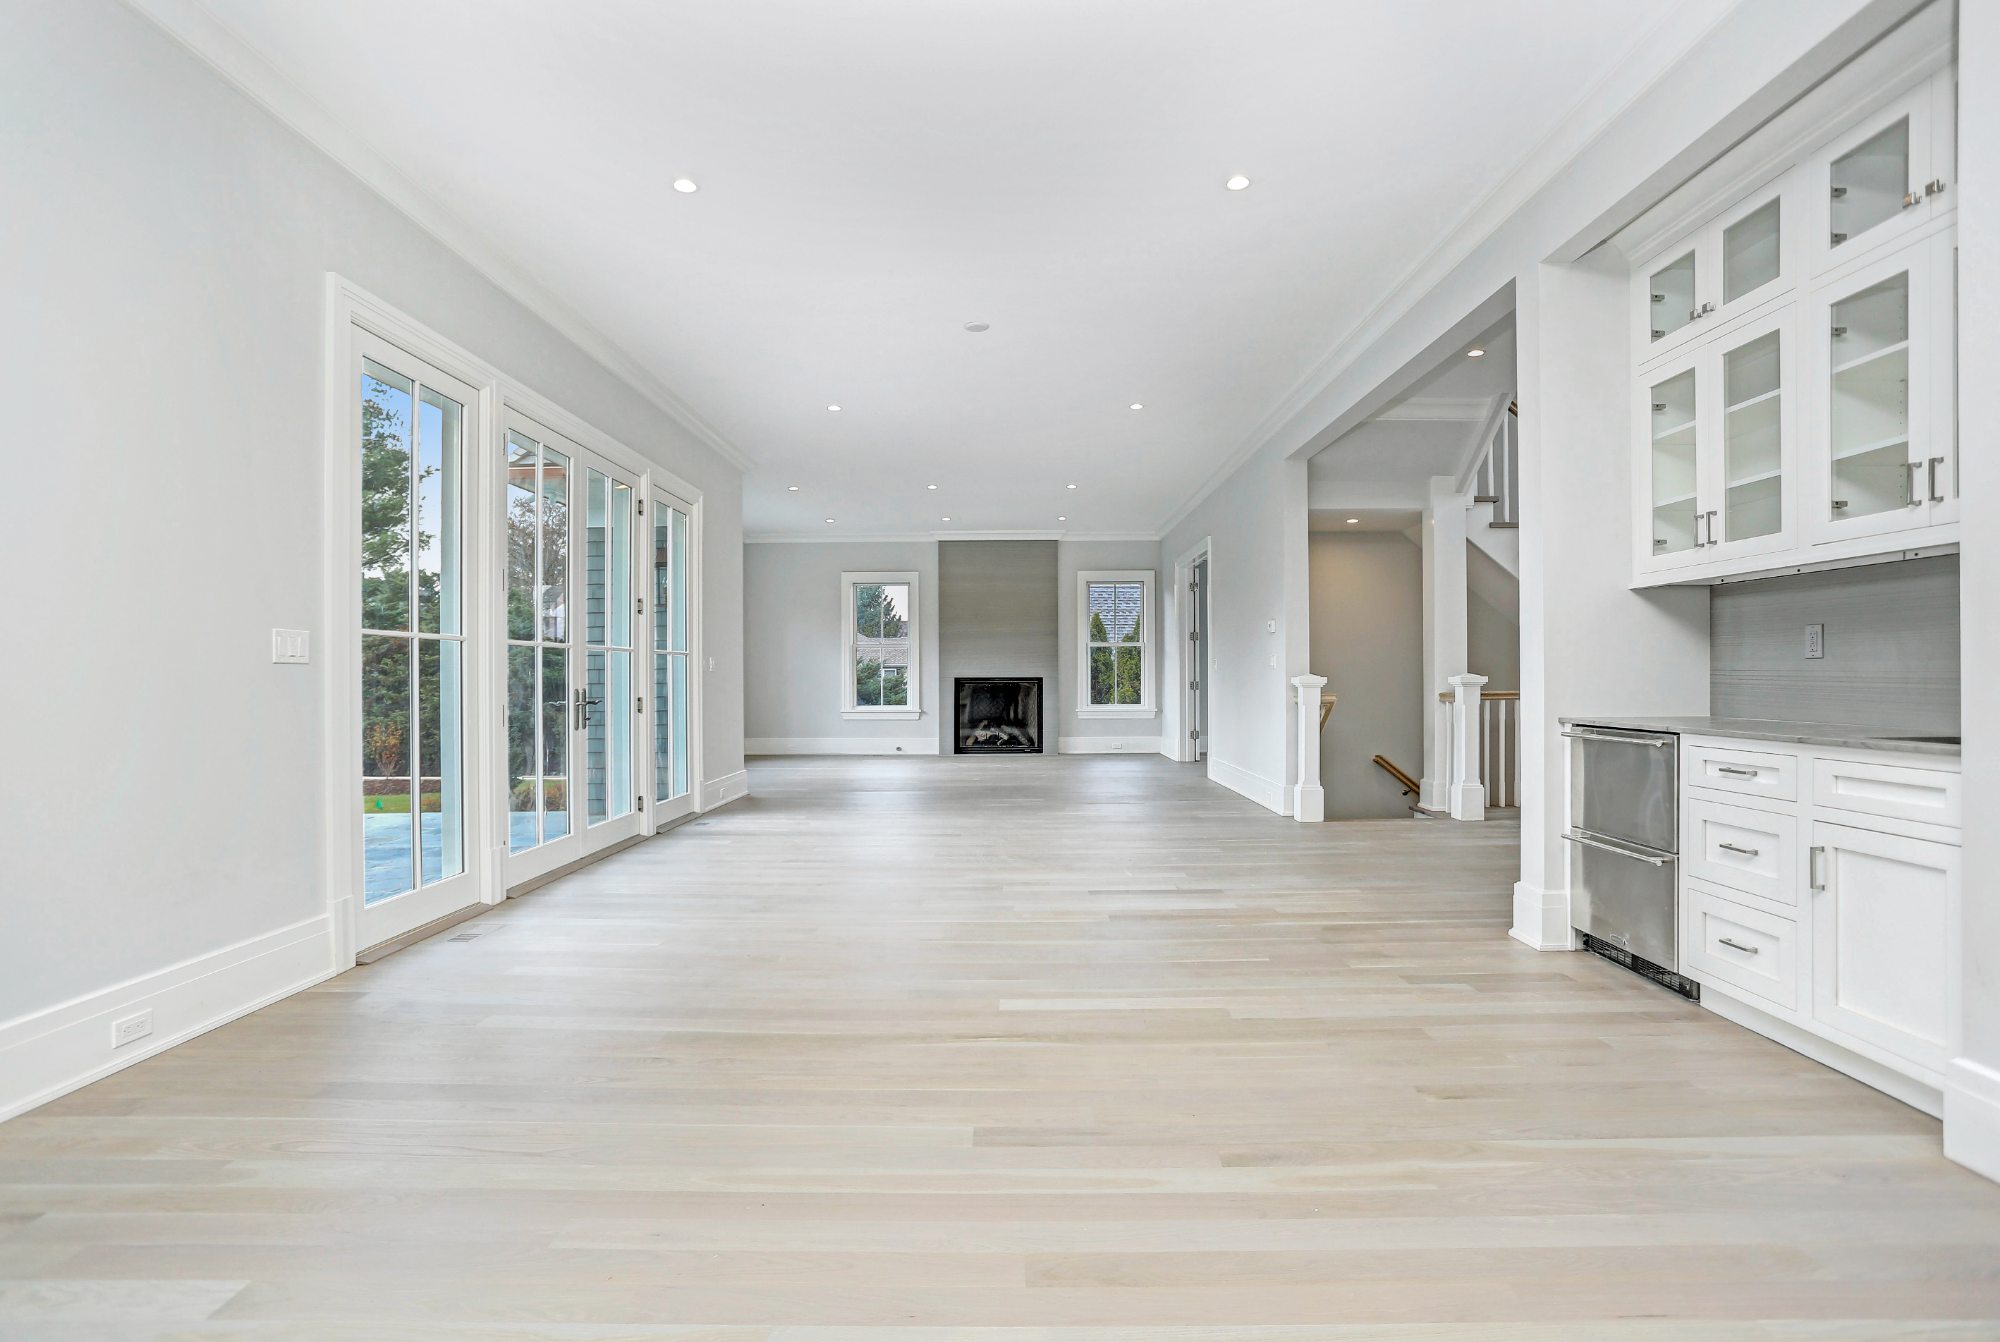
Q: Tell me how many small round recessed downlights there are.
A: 12